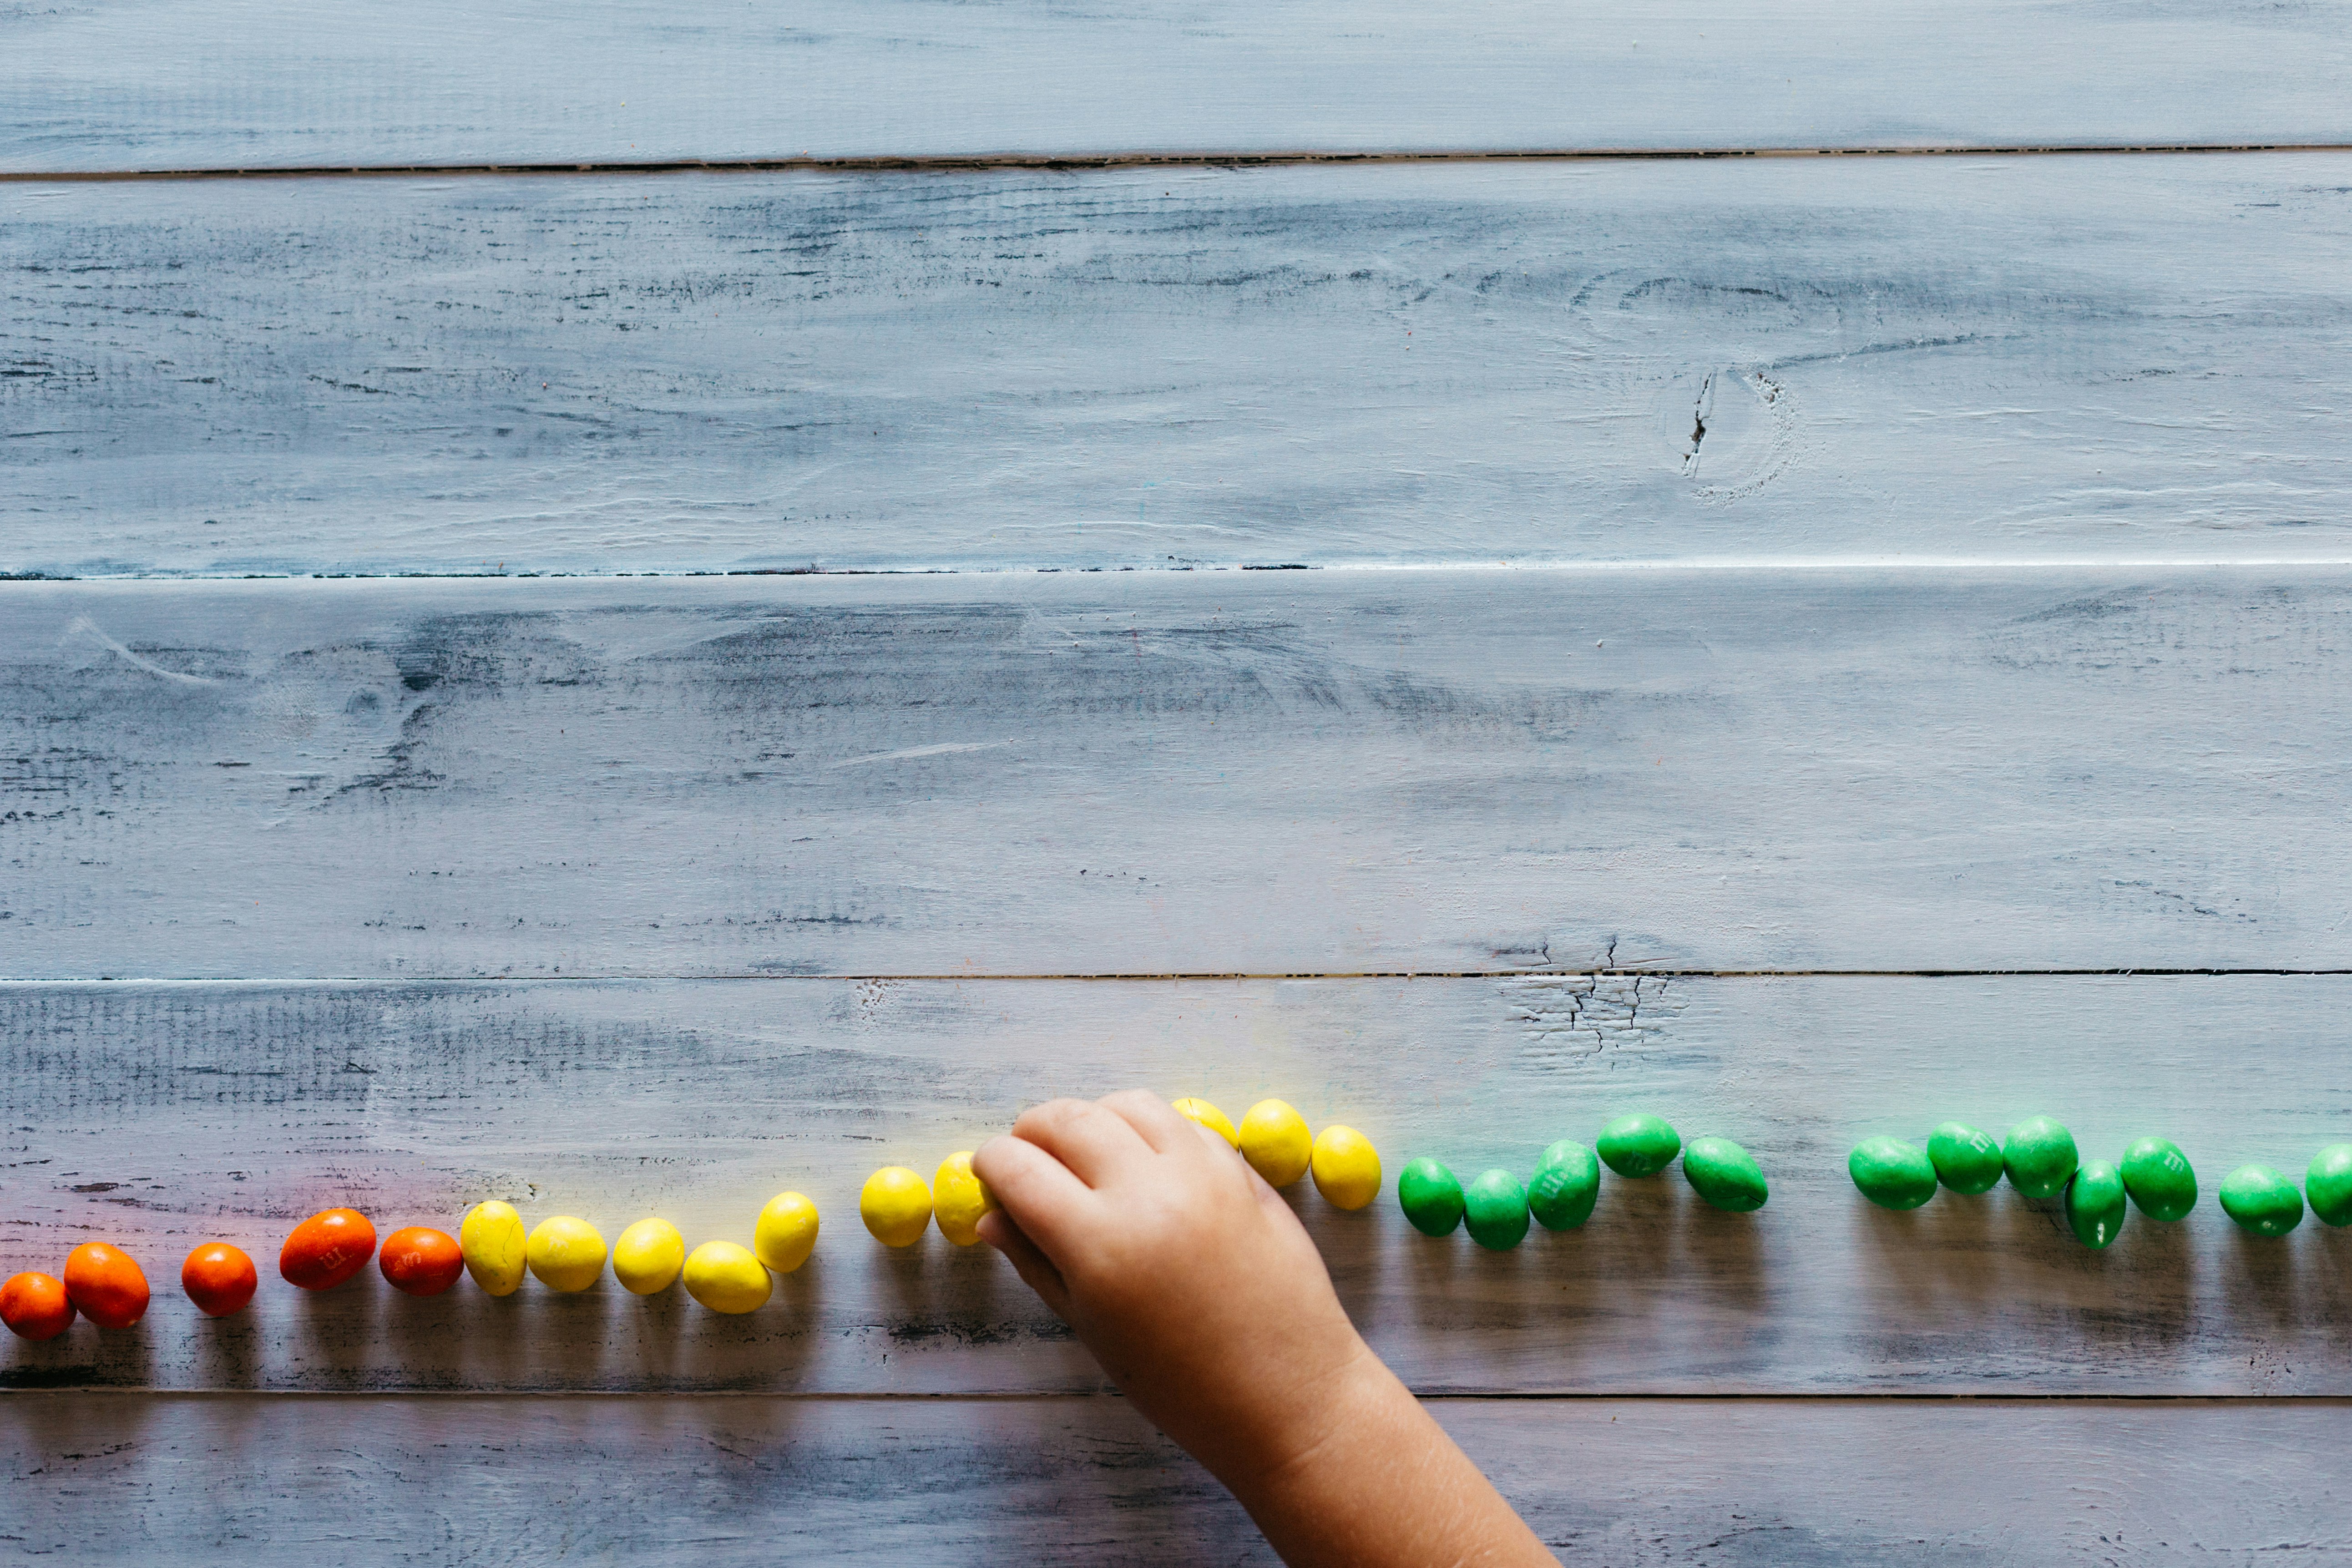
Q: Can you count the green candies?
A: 12